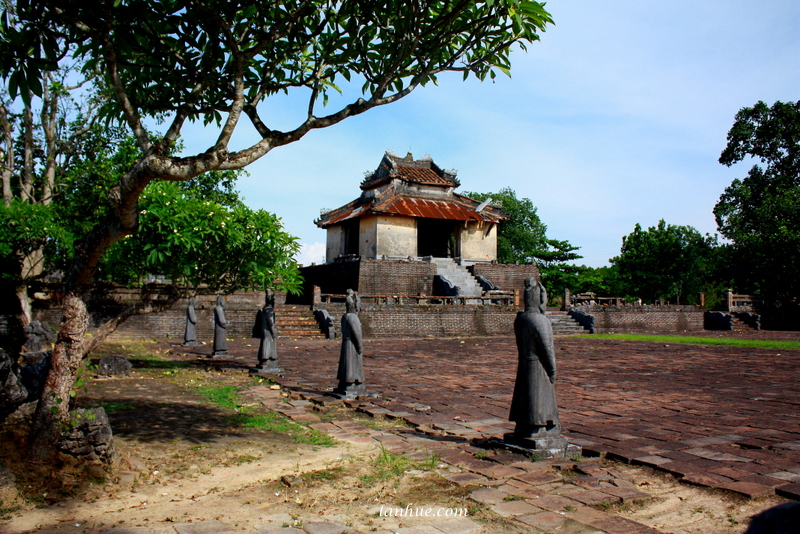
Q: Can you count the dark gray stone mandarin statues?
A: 5